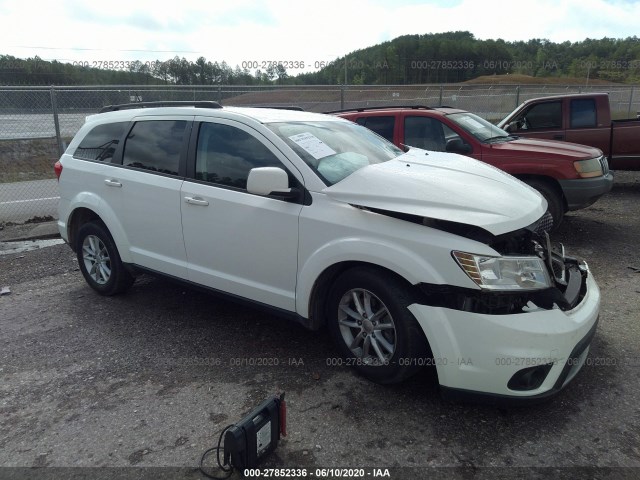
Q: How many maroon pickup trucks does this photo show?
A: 1